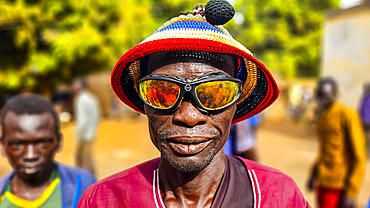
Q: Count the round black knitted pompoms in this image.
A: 1